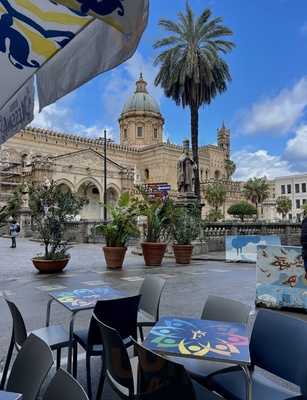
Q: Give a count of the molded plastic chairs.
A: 9